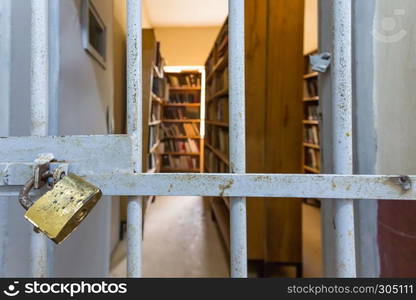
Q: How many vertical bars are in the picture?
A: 4